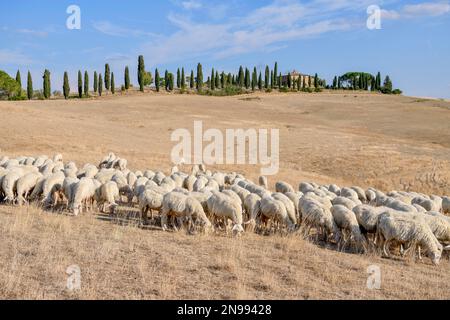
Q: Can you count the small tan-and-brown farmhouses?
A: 1